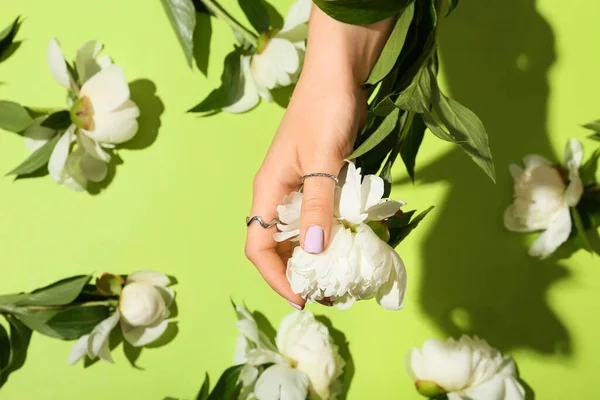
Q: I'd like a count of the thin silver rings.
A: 2